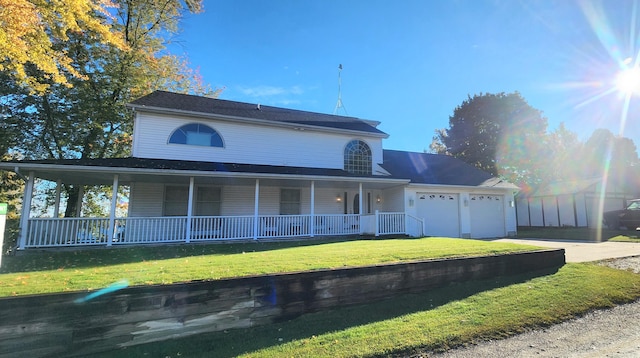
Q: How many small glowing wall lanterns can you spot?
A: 2